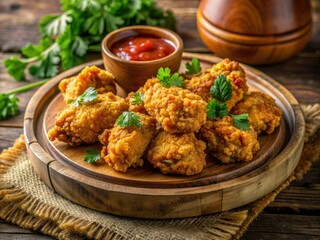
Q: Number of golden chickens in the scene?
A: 9